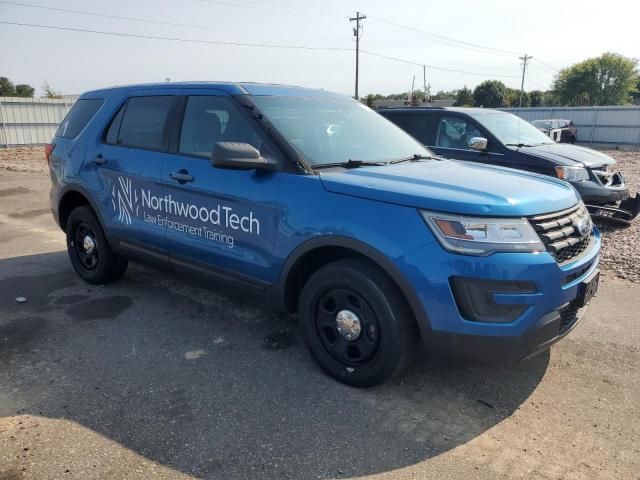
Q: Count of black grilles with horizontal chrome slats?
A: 1